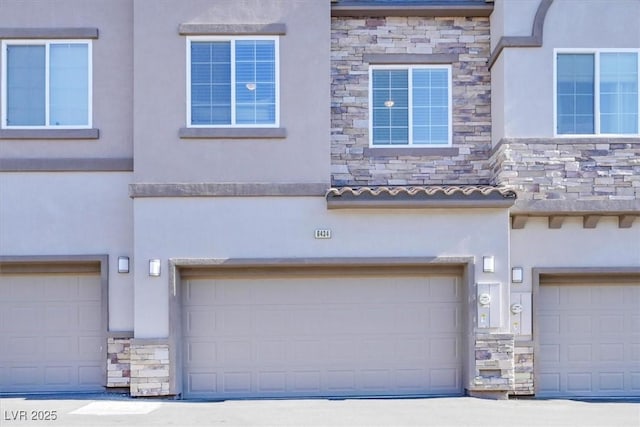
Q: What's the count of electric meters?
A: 2